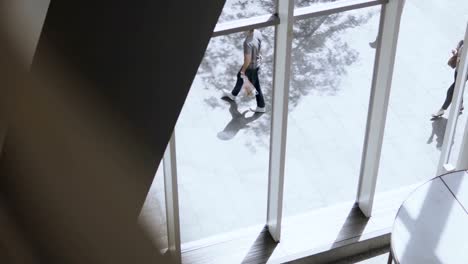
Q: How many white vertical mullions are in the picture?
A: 4